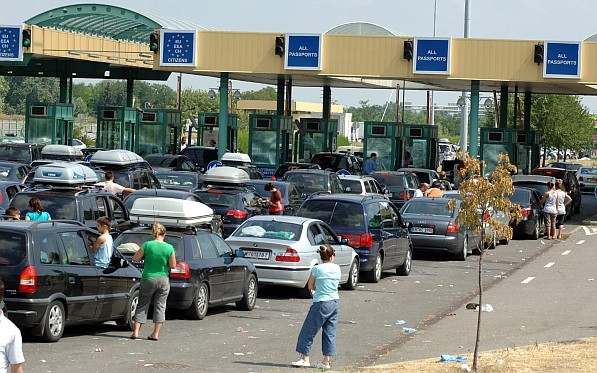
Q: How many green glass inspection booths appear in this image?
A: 10